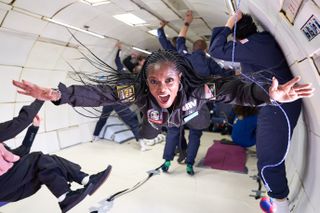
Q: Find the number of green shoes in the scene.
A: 2